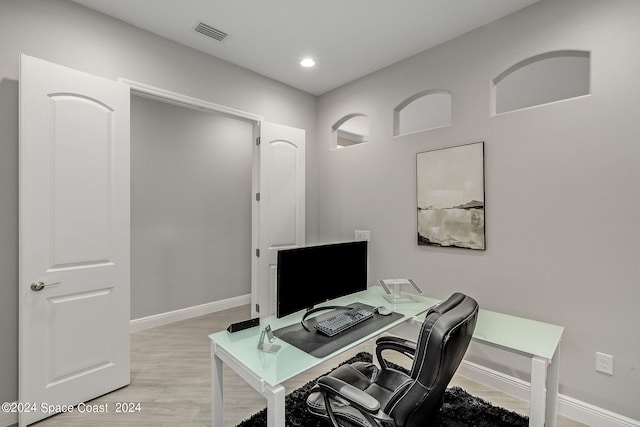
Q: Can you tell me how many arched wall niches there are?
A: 3